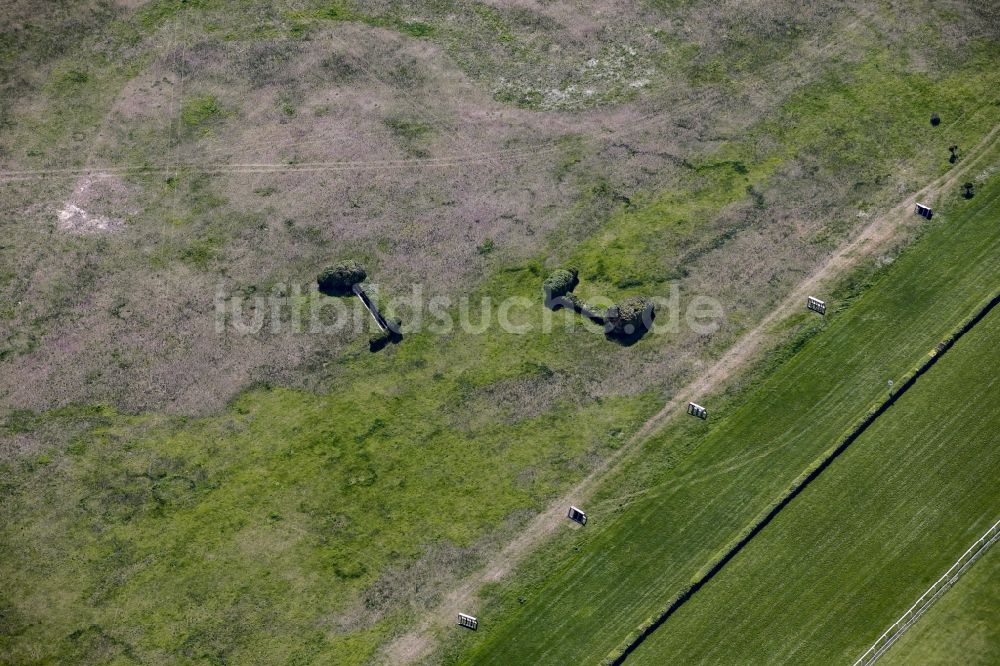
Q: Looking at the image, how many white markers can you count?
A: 5